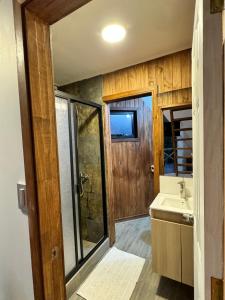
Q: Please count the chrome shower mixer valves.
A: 1